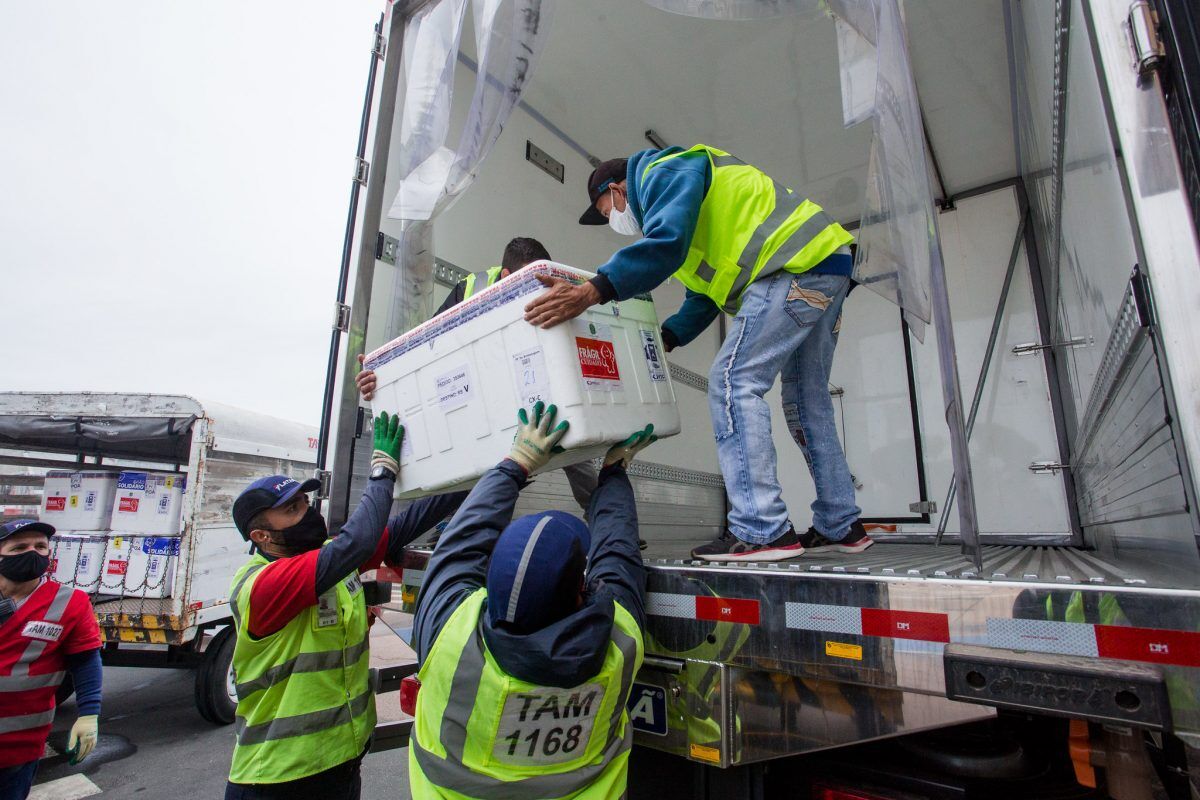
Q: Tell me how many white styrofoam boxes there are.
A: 5